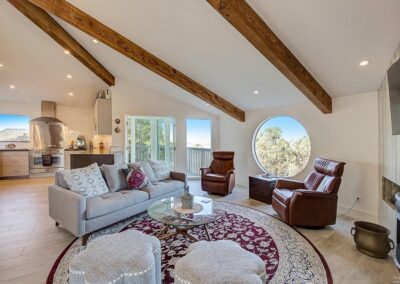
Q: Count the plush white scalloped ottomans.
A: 2